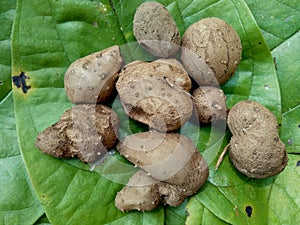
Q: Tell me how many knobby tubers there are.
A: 8